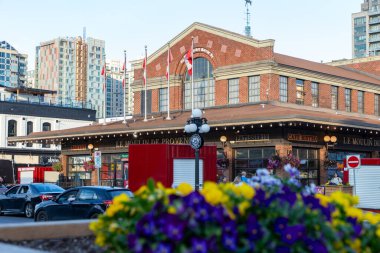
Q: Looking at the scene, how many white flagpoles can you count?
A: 5